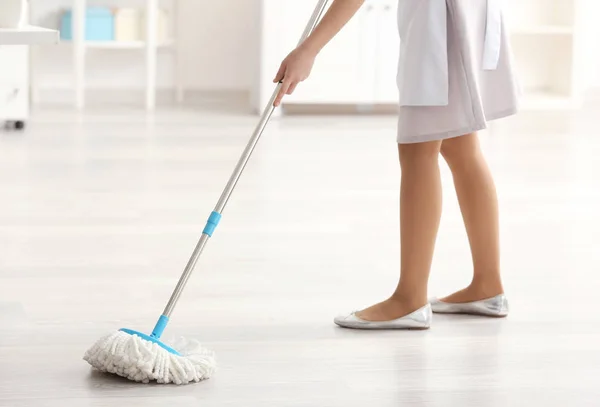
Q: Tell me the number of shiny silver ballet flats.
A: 2